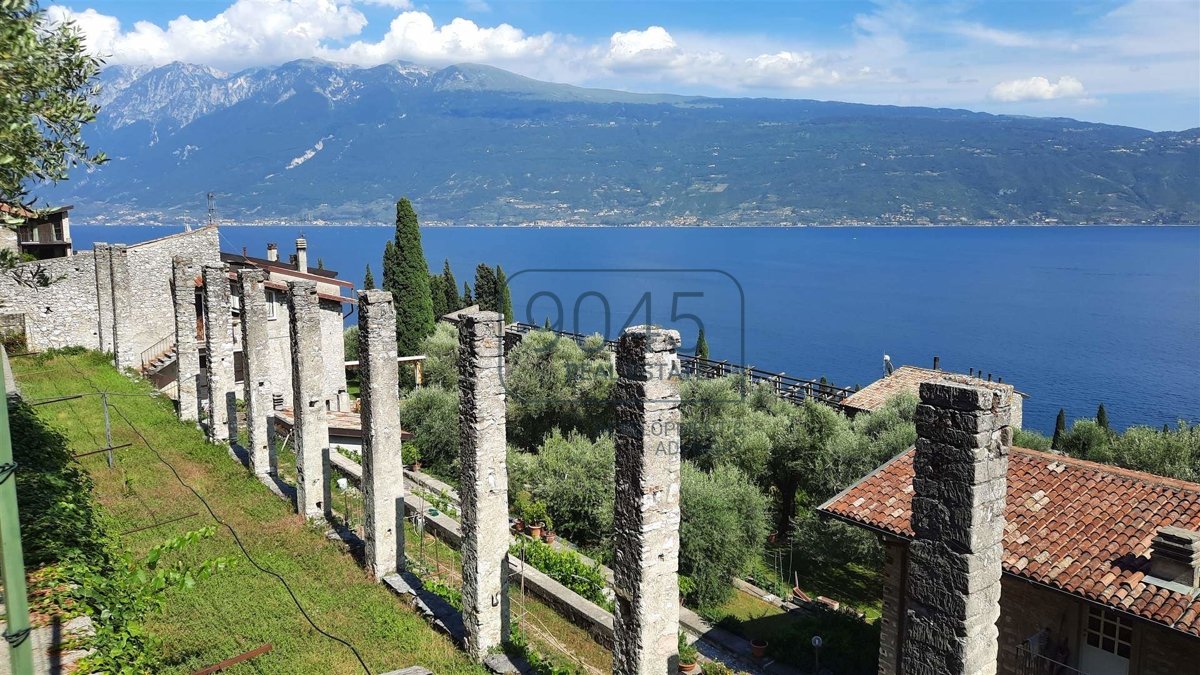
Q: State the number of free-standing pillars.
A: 8